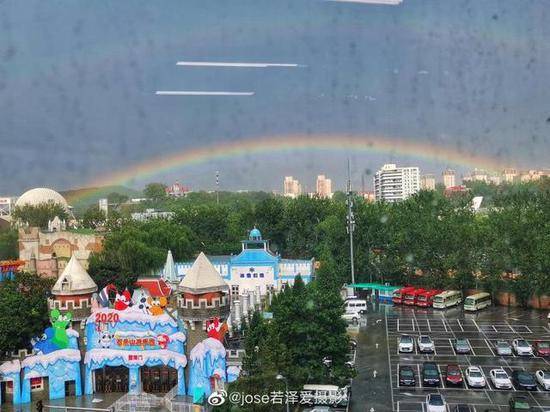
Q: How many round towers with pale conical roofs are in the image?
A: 2